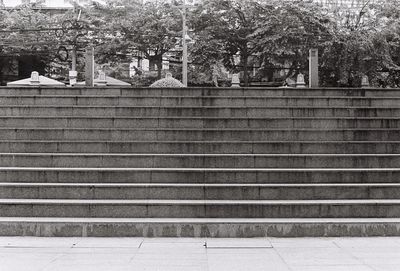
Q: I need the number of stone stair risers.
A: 11